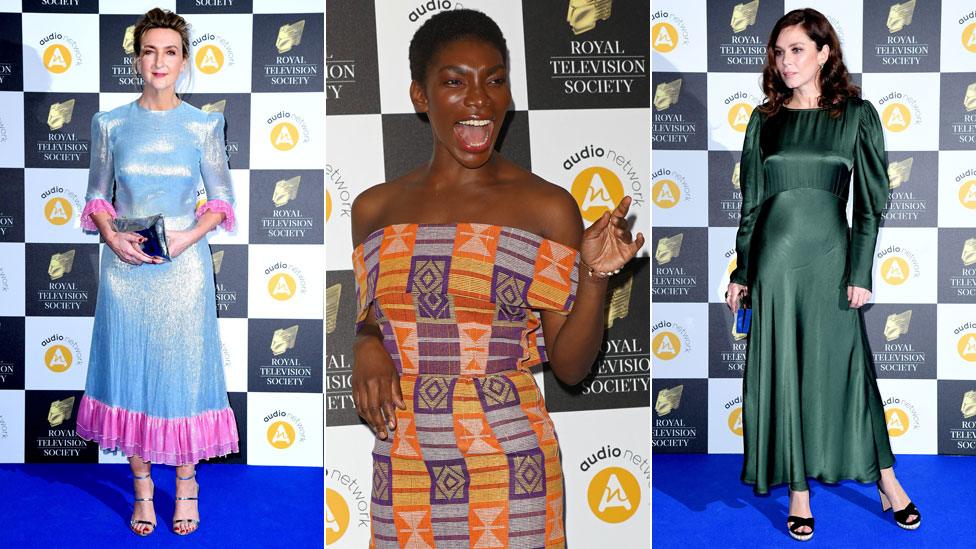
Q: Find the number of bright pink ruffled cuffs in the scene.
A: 2